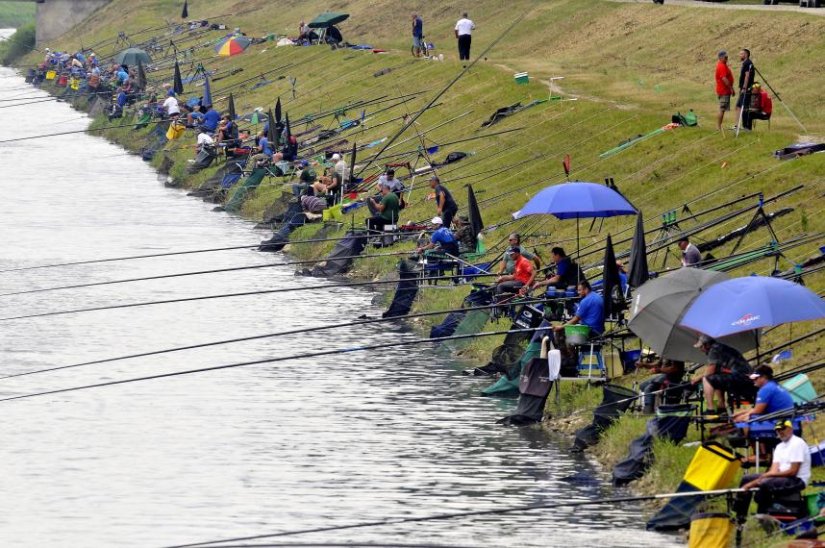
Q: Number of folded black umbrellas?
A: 11